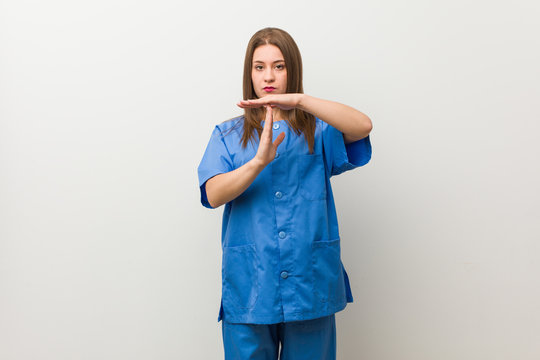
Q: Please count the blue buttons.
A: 5